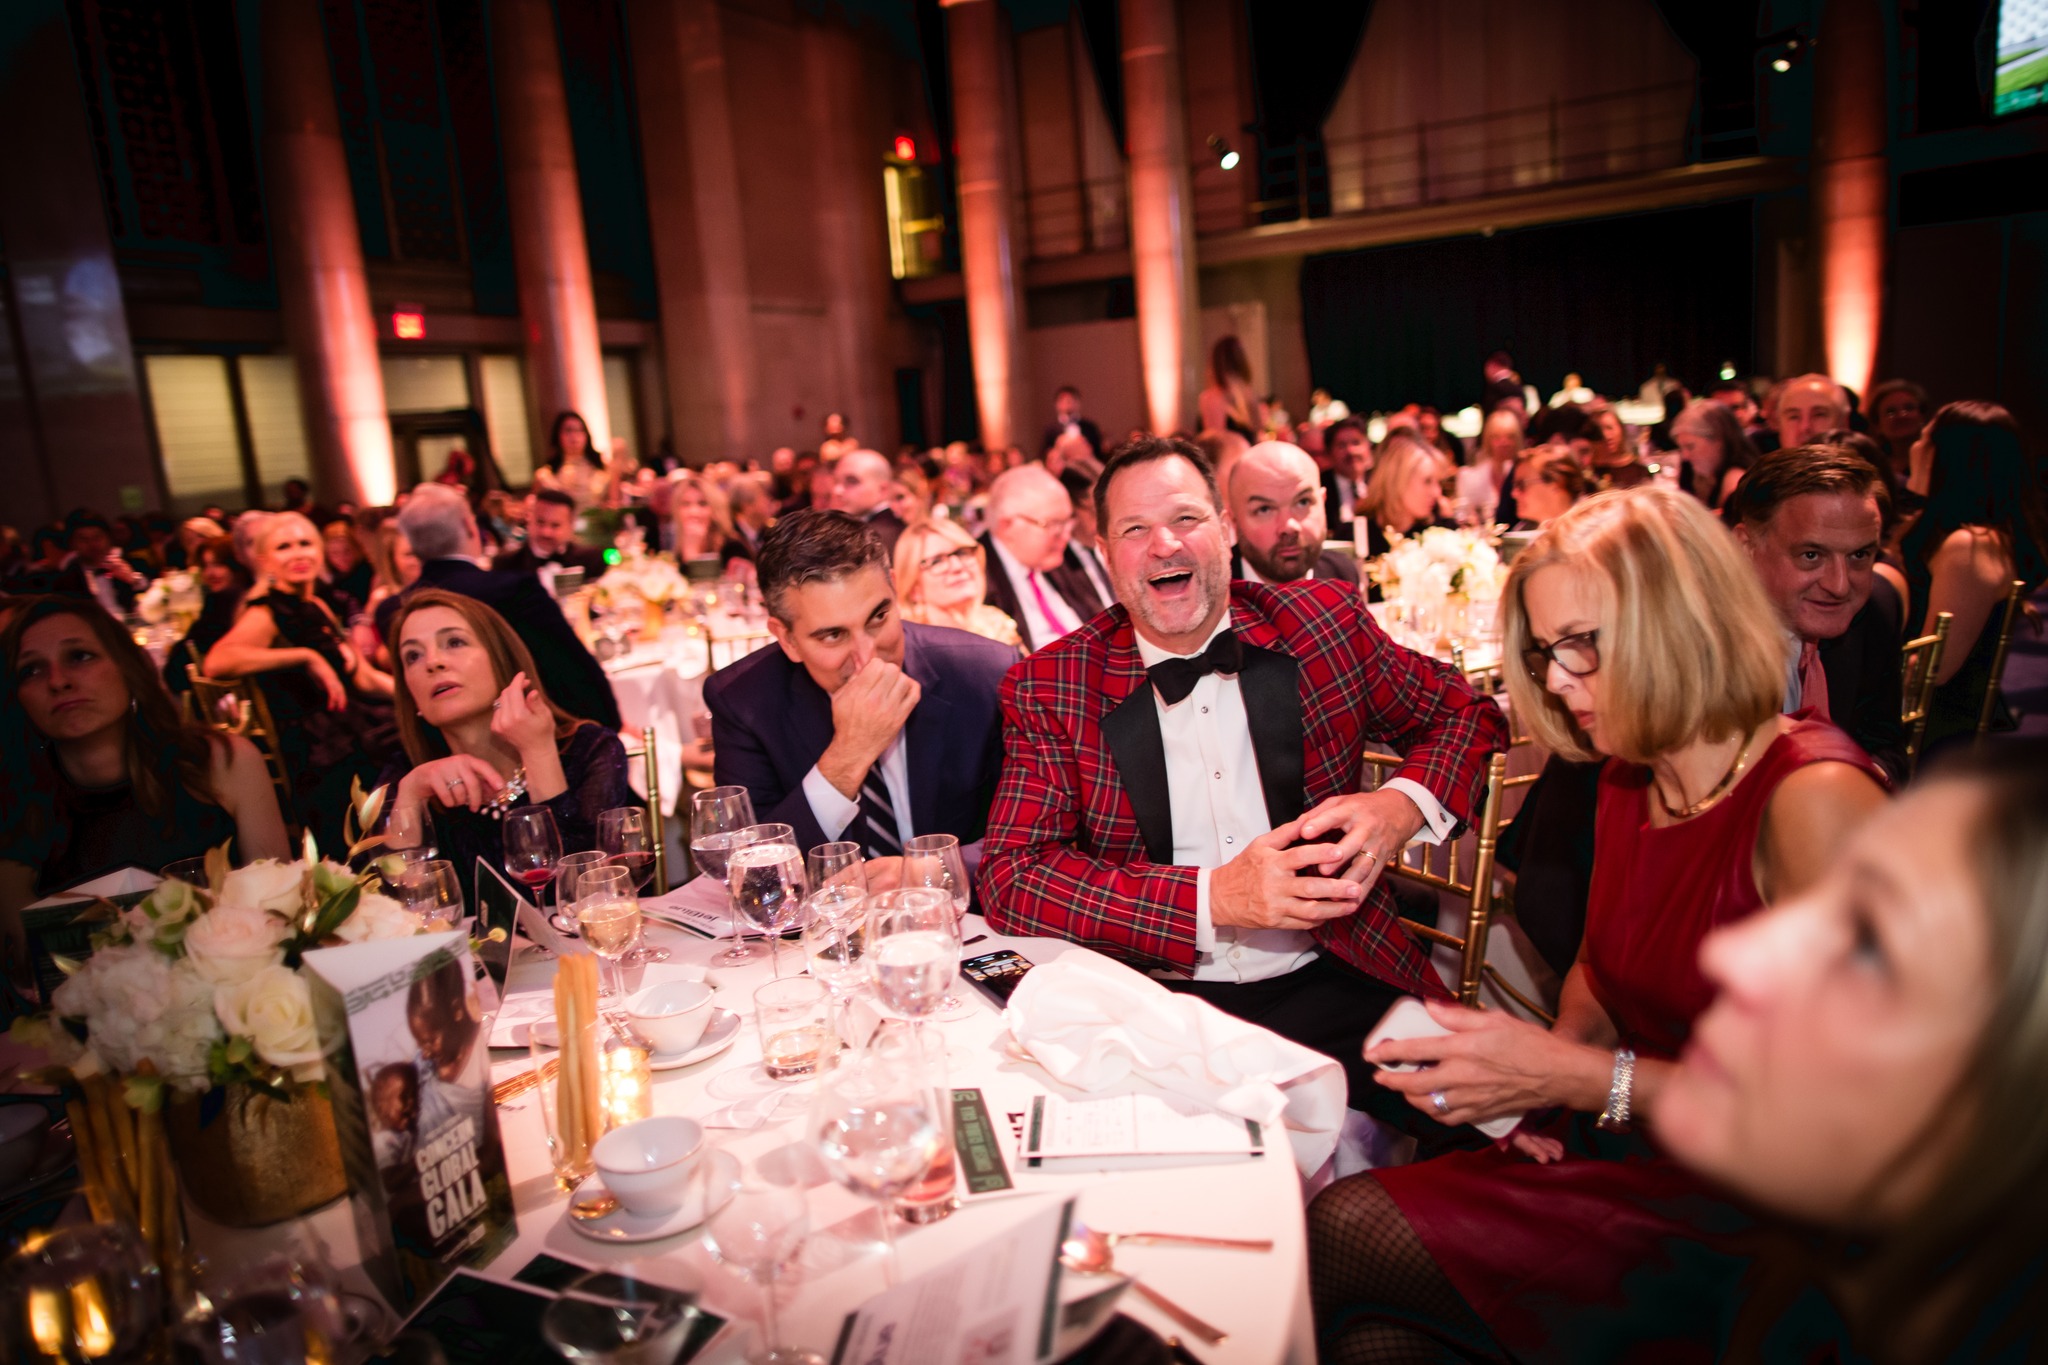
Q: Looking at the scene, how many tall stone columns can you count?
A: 5